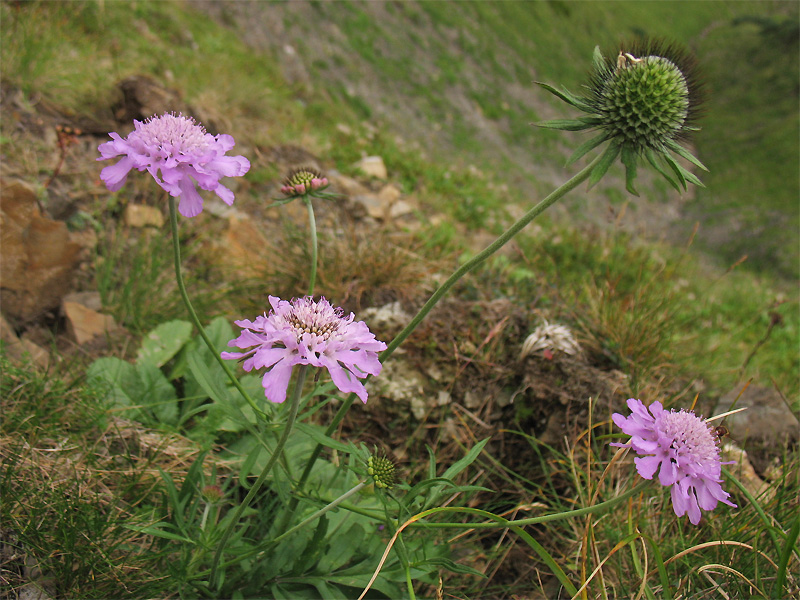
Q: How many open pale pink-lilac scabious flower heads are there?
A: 3